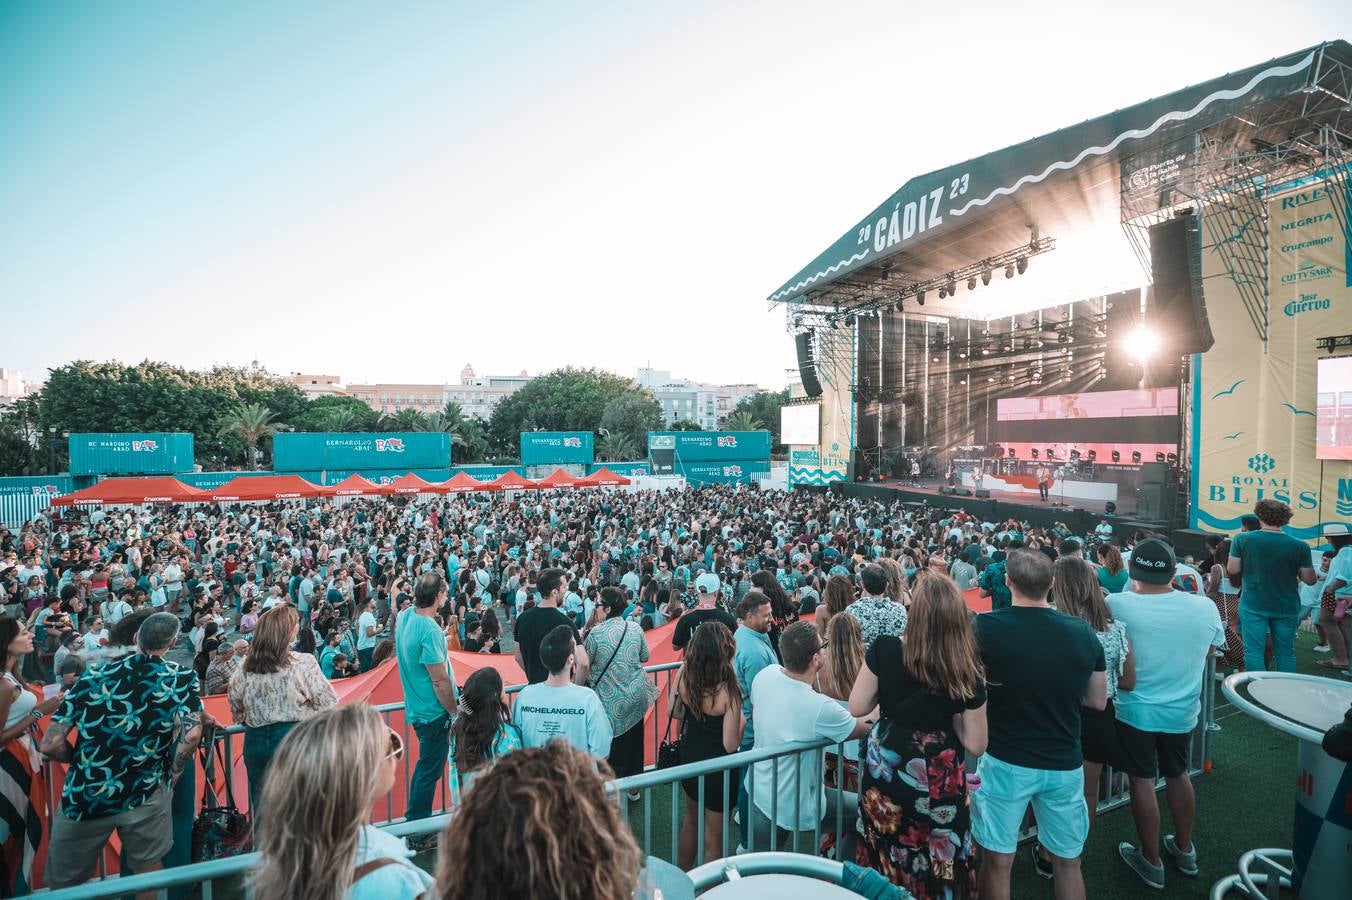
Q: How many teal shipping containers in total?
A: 10